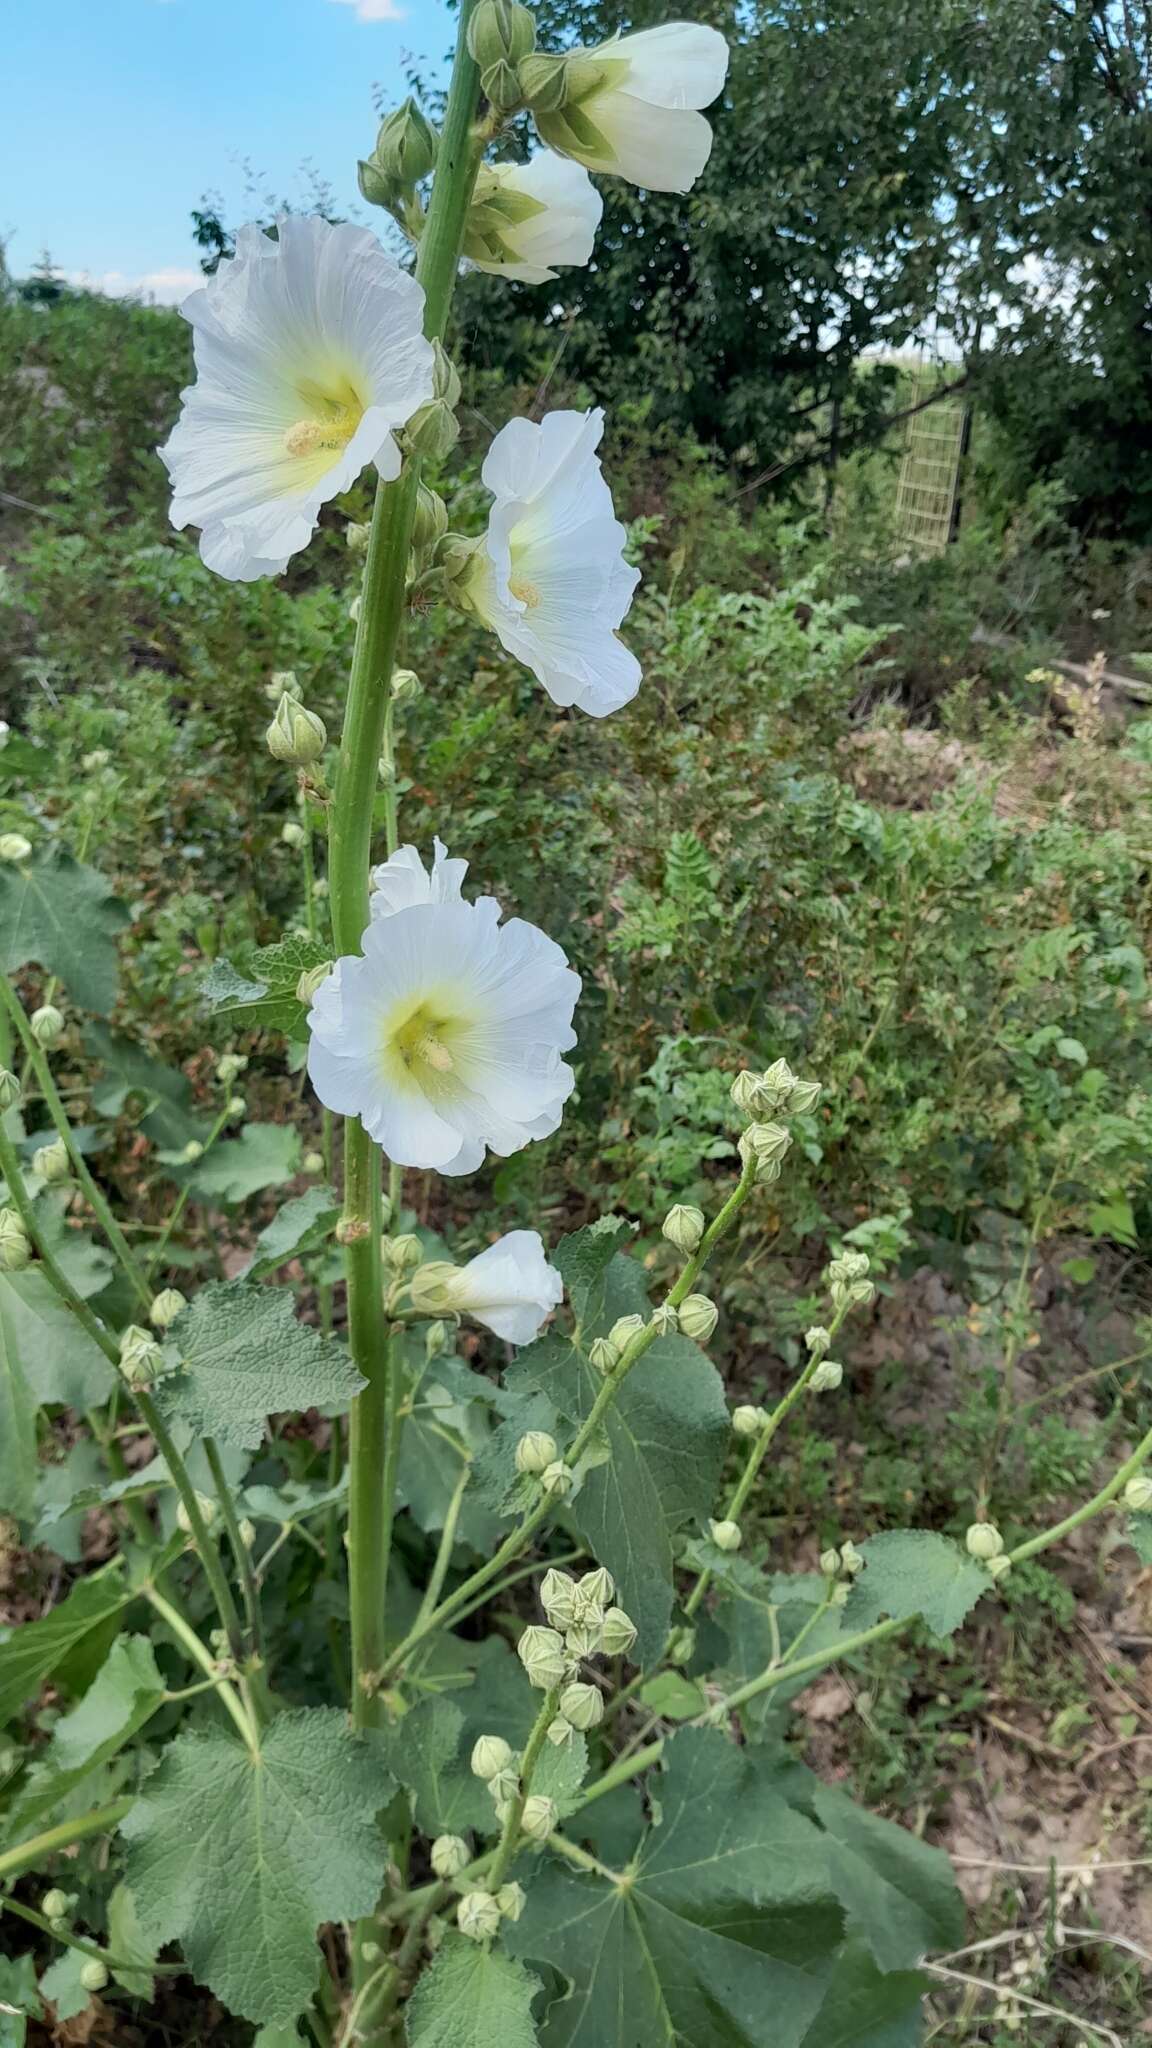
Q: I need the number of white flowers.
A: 7